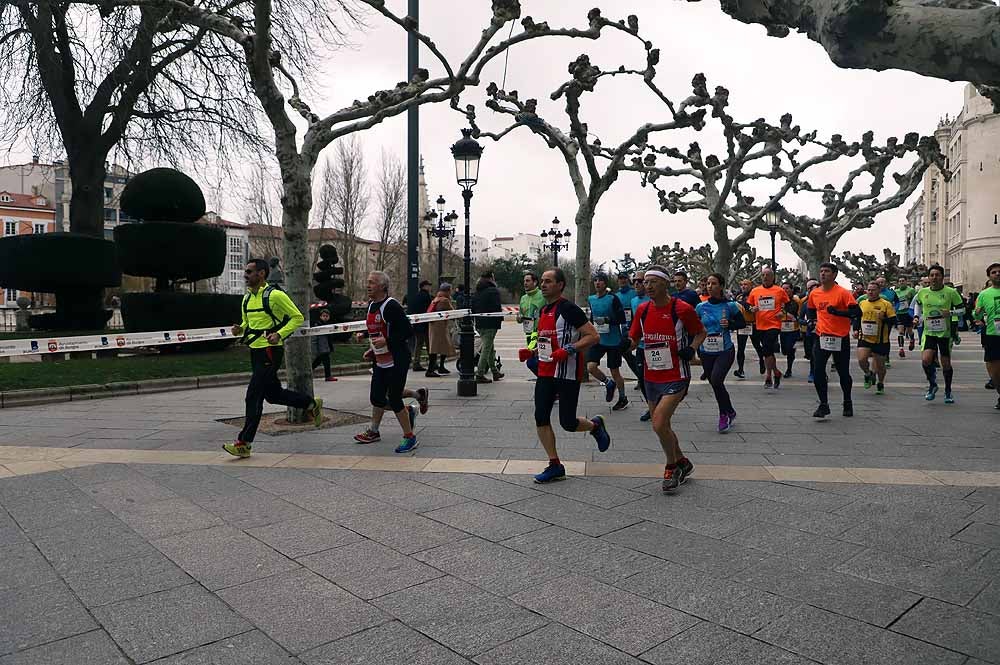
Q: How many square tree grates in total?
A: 1